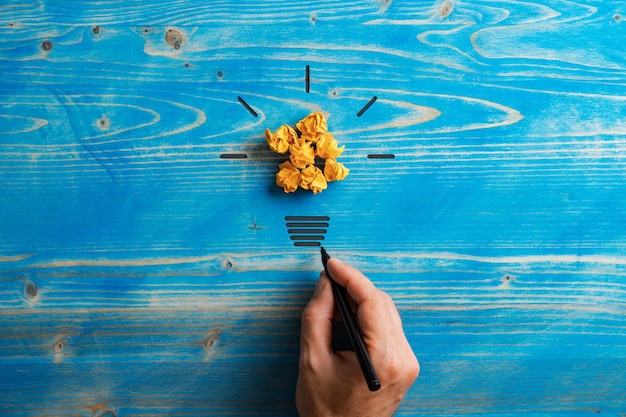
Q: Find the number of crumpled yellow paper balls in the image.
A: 7